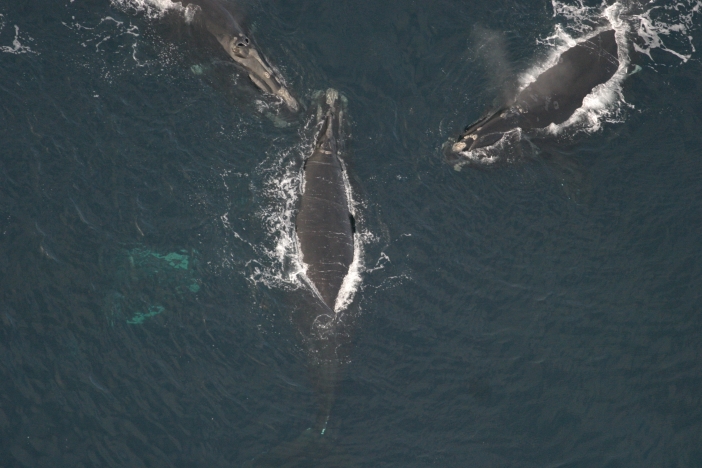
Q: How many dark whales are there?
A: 3